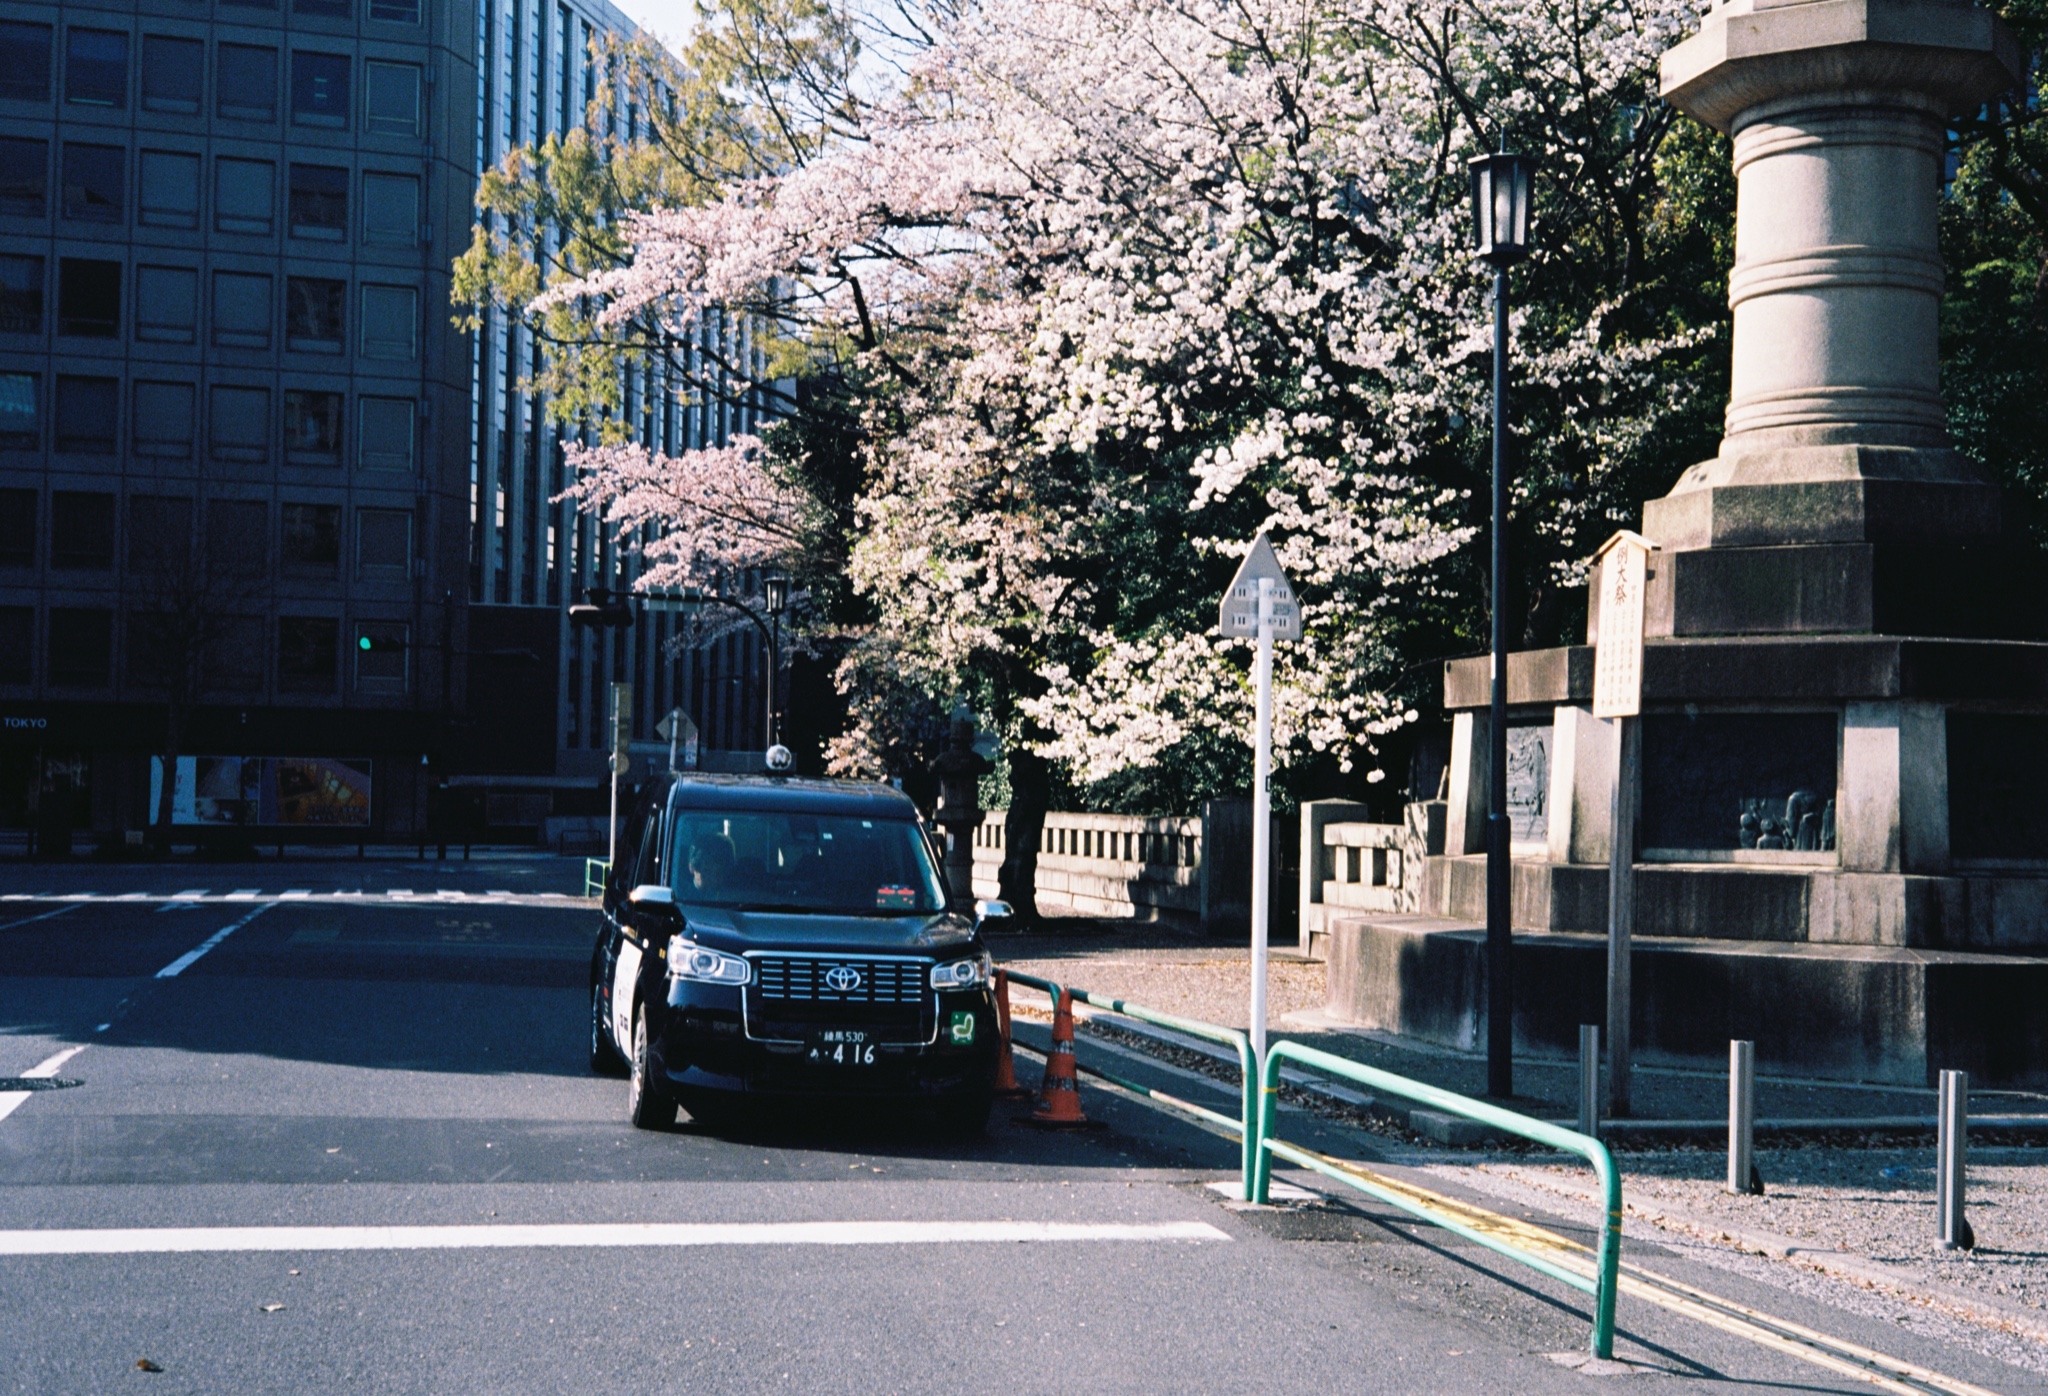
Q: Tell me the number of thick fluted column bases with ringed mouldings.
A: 1